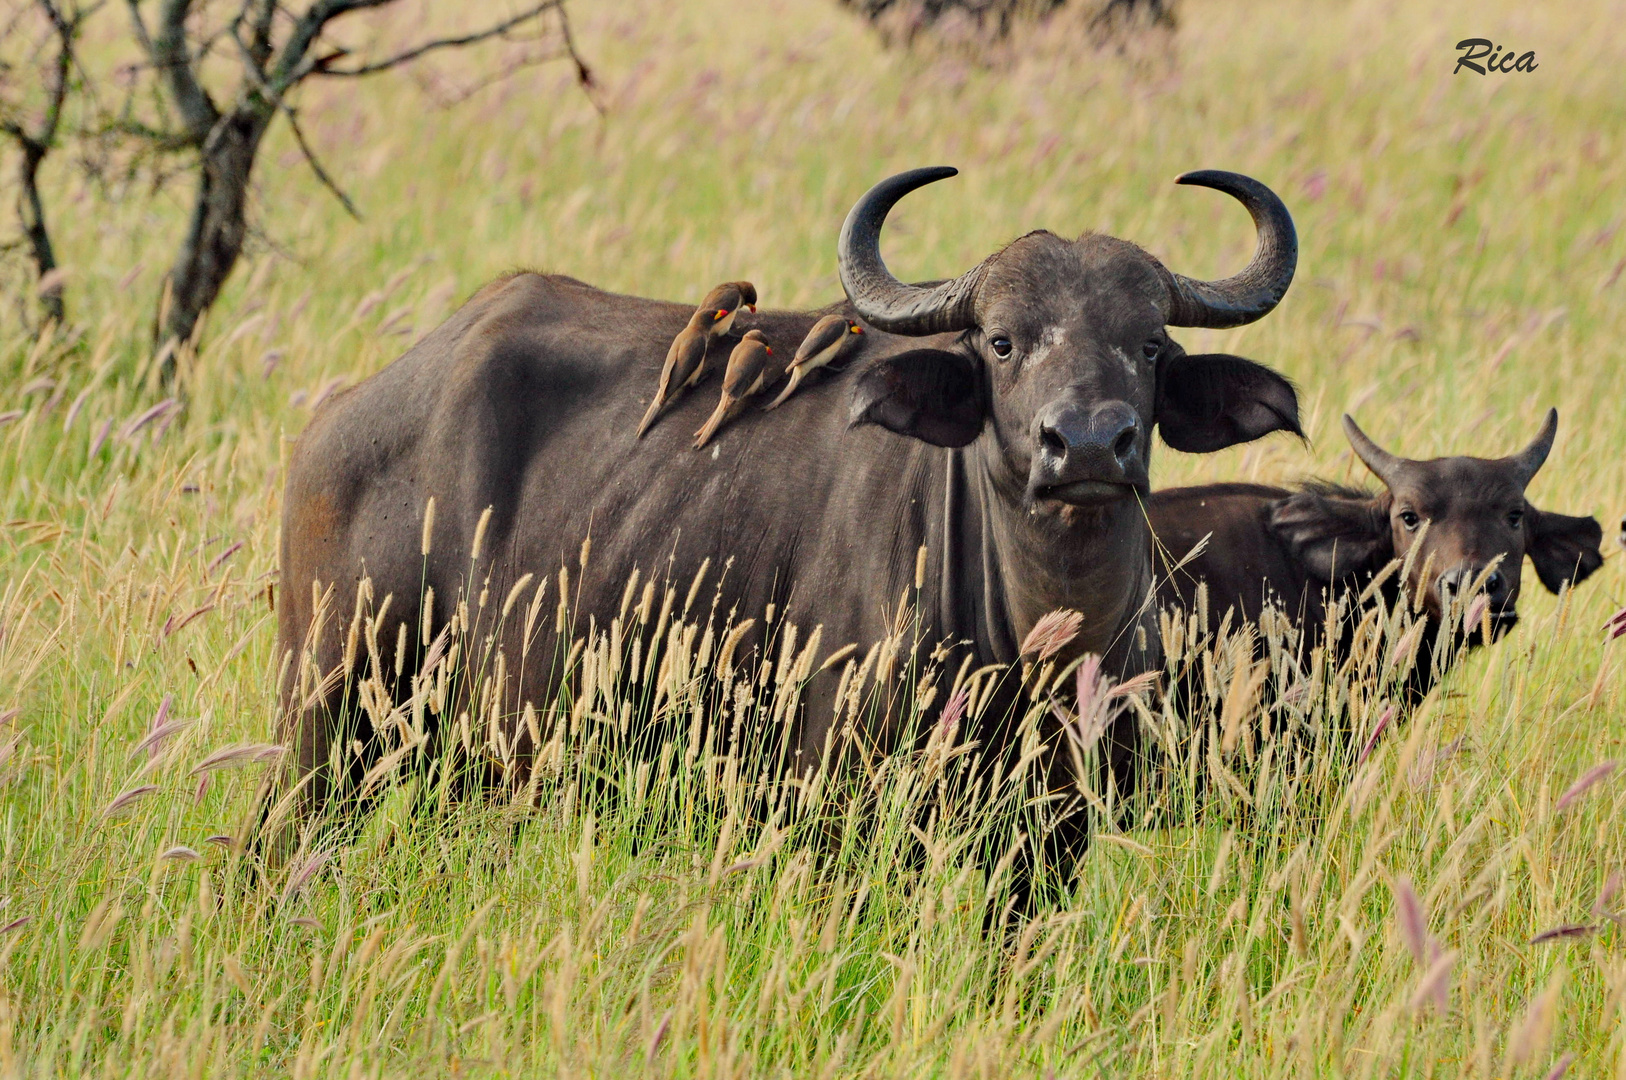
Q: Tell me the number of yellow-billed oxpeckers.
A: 4